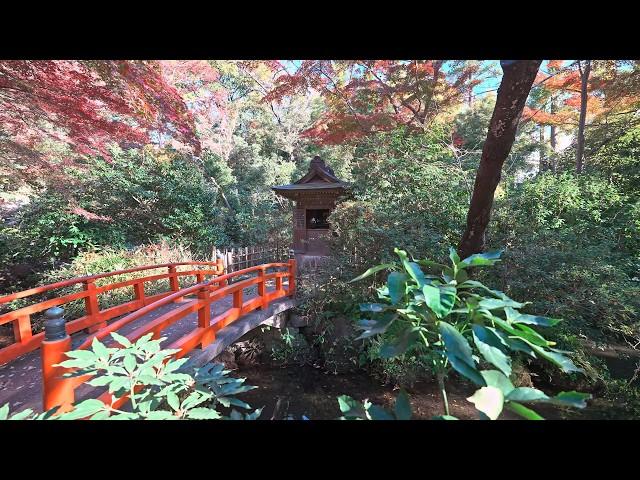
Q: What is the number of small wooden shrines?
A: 1